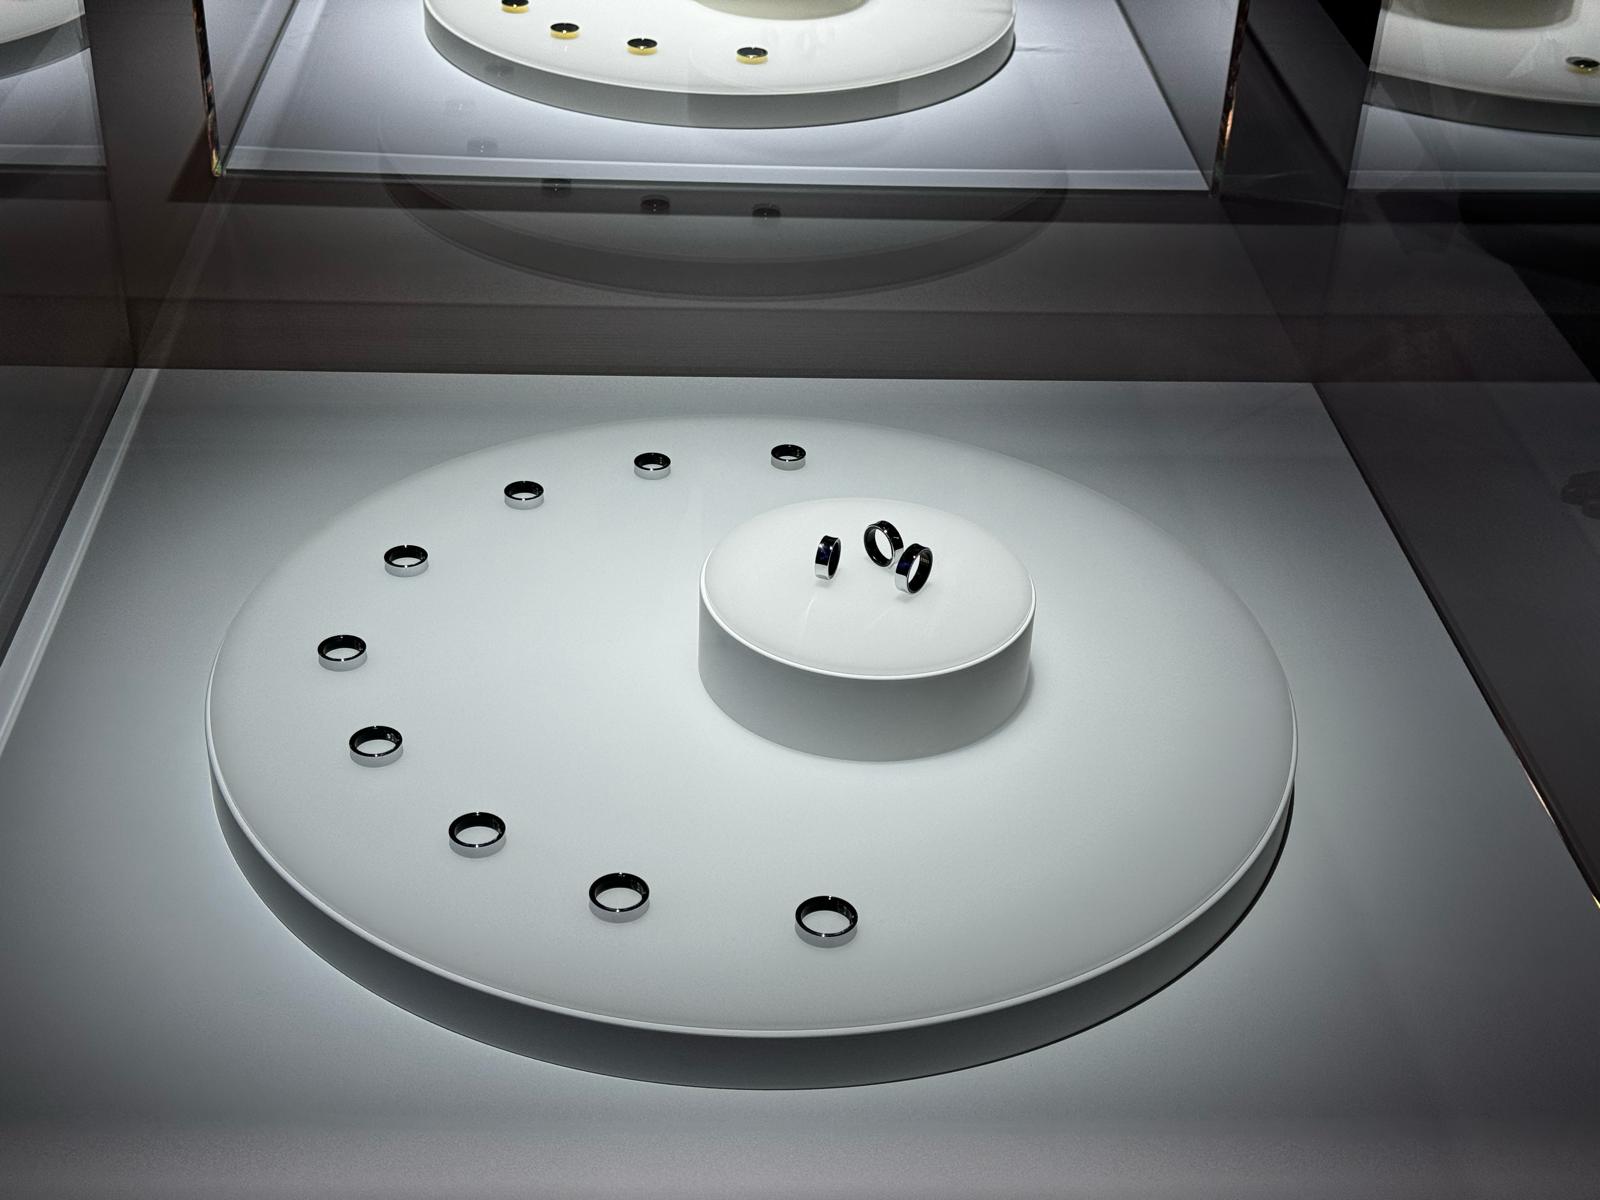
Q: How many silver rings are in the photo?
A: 12